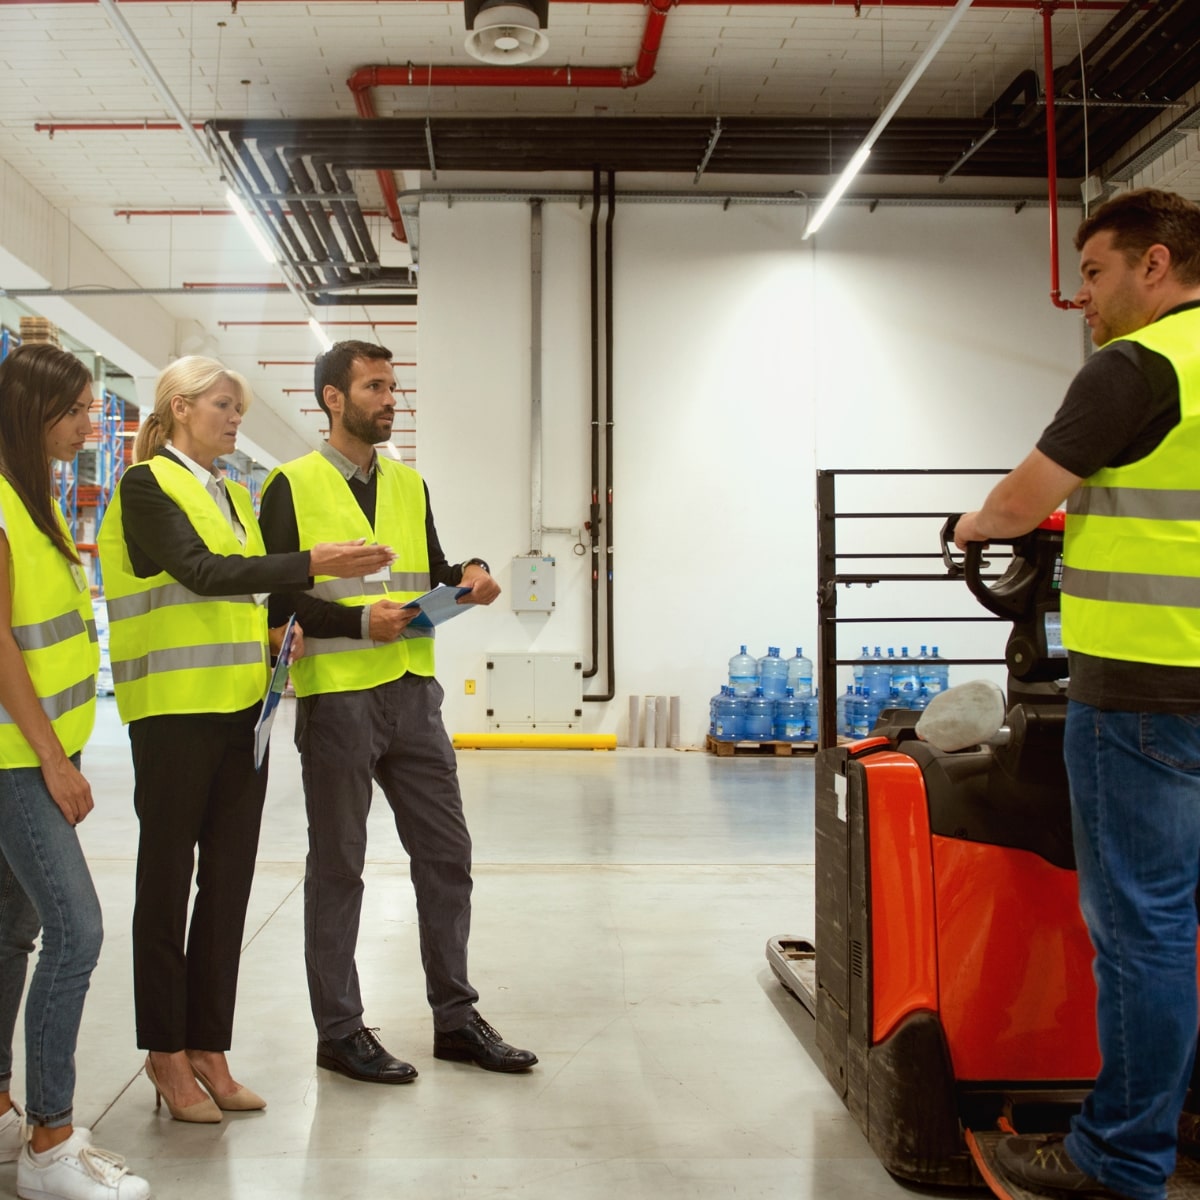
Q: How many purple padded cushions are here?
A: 0